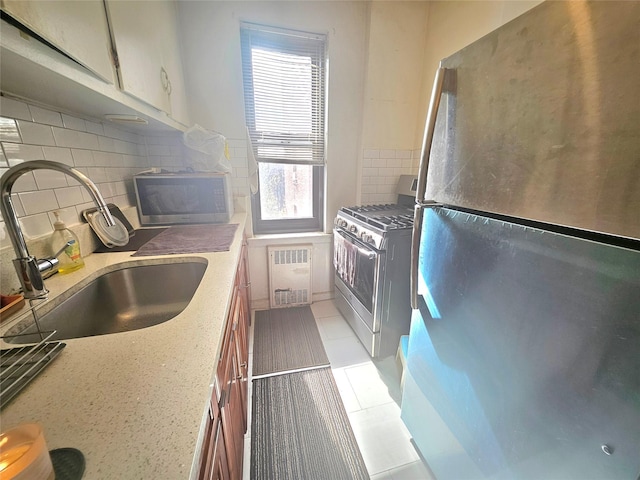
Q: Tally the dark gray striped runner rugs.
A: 2